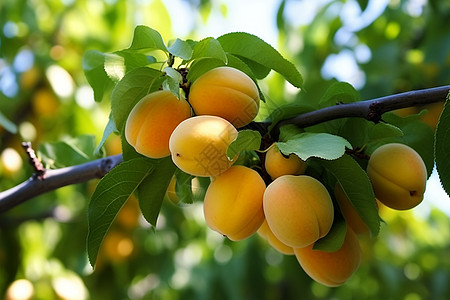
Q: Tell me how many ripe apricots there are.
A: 10